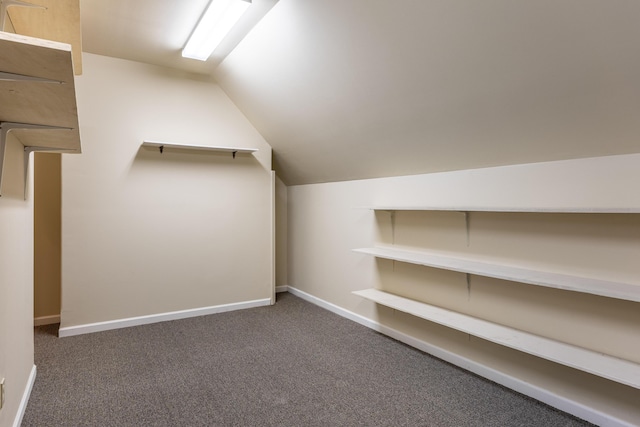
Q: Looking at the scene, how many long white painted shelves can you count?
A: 3